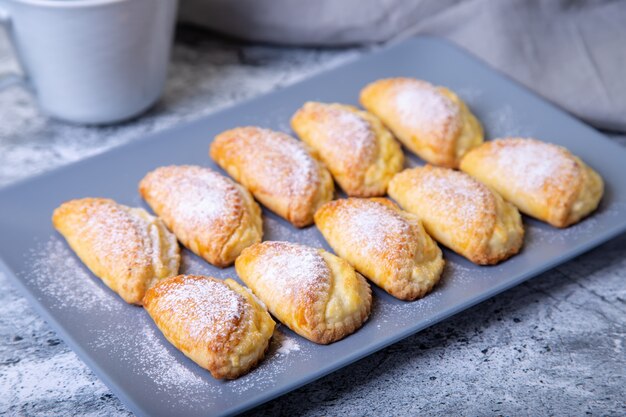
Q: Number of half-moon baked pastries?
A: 10